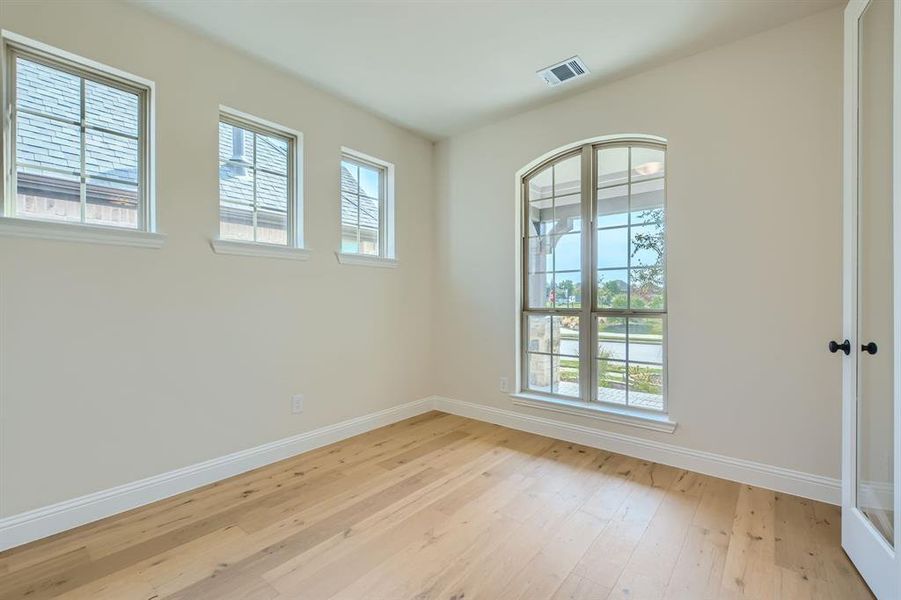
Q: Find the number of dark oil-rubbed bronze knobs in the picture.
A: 2